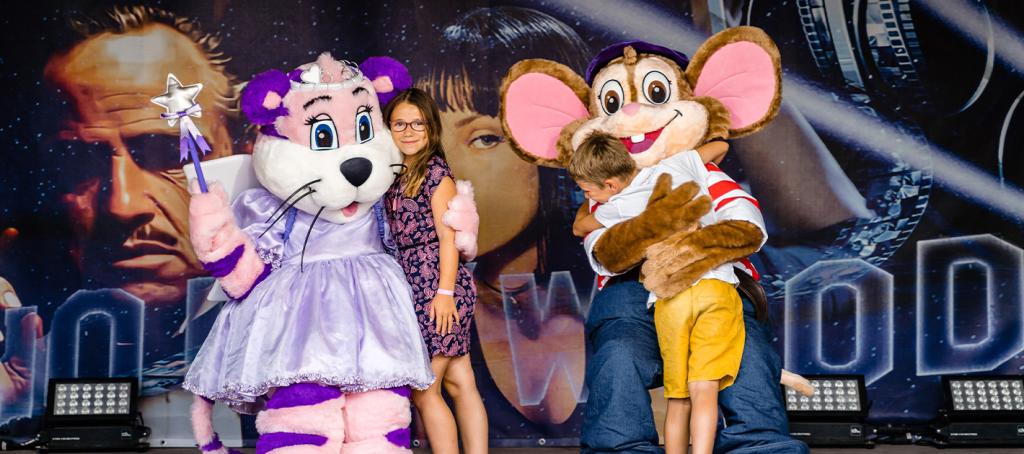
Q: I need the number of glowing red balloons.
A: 0